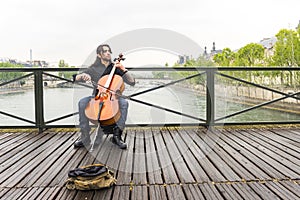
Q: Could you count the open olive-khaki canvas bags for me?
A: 1